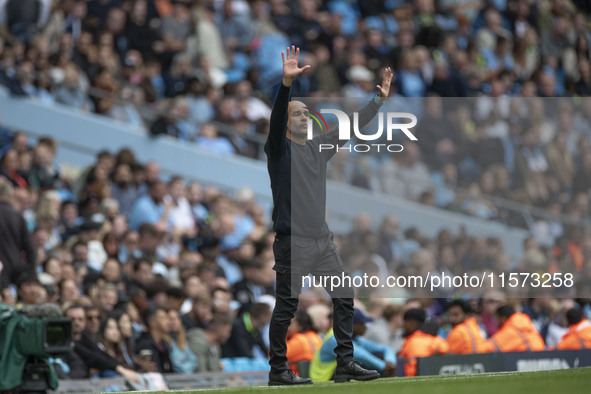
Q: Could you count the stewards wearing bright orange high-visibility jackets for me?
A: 5